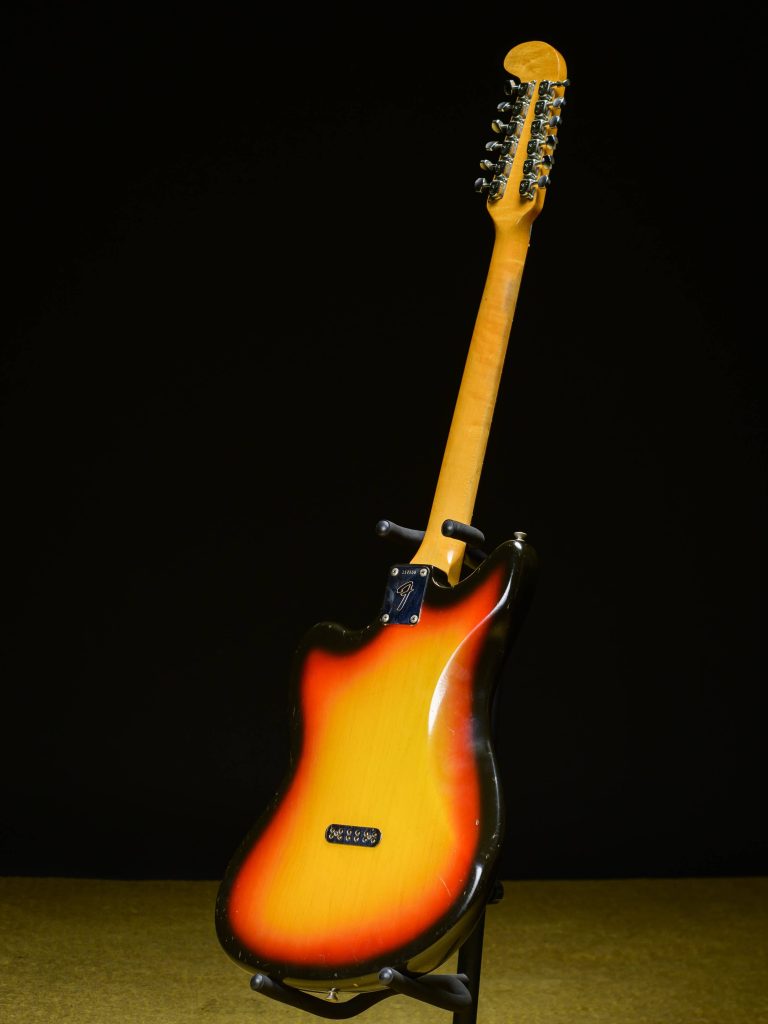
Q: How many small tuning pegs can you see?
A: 12